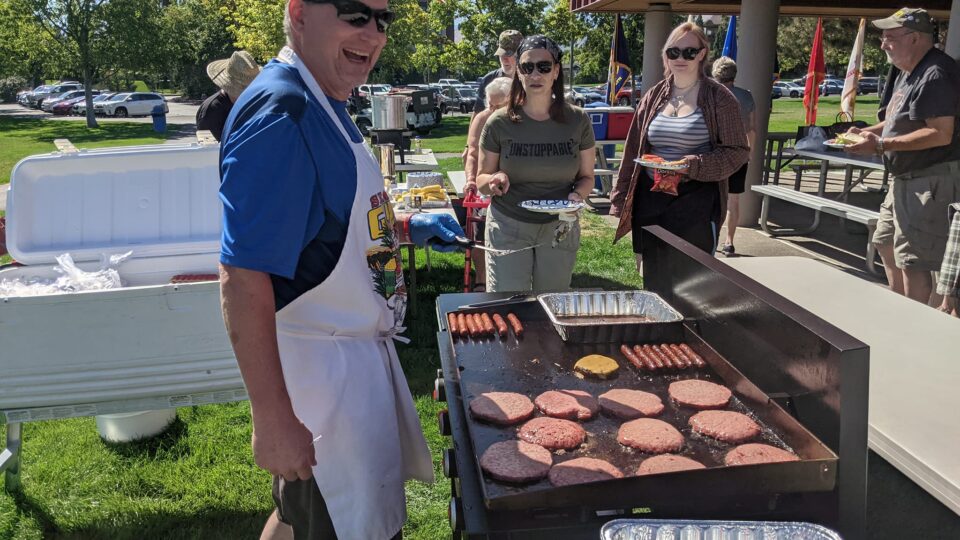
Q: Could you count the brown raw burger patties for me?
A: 11